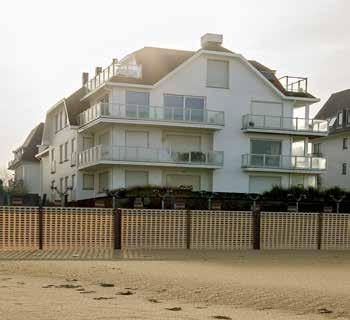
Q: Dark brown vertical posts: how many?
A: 5